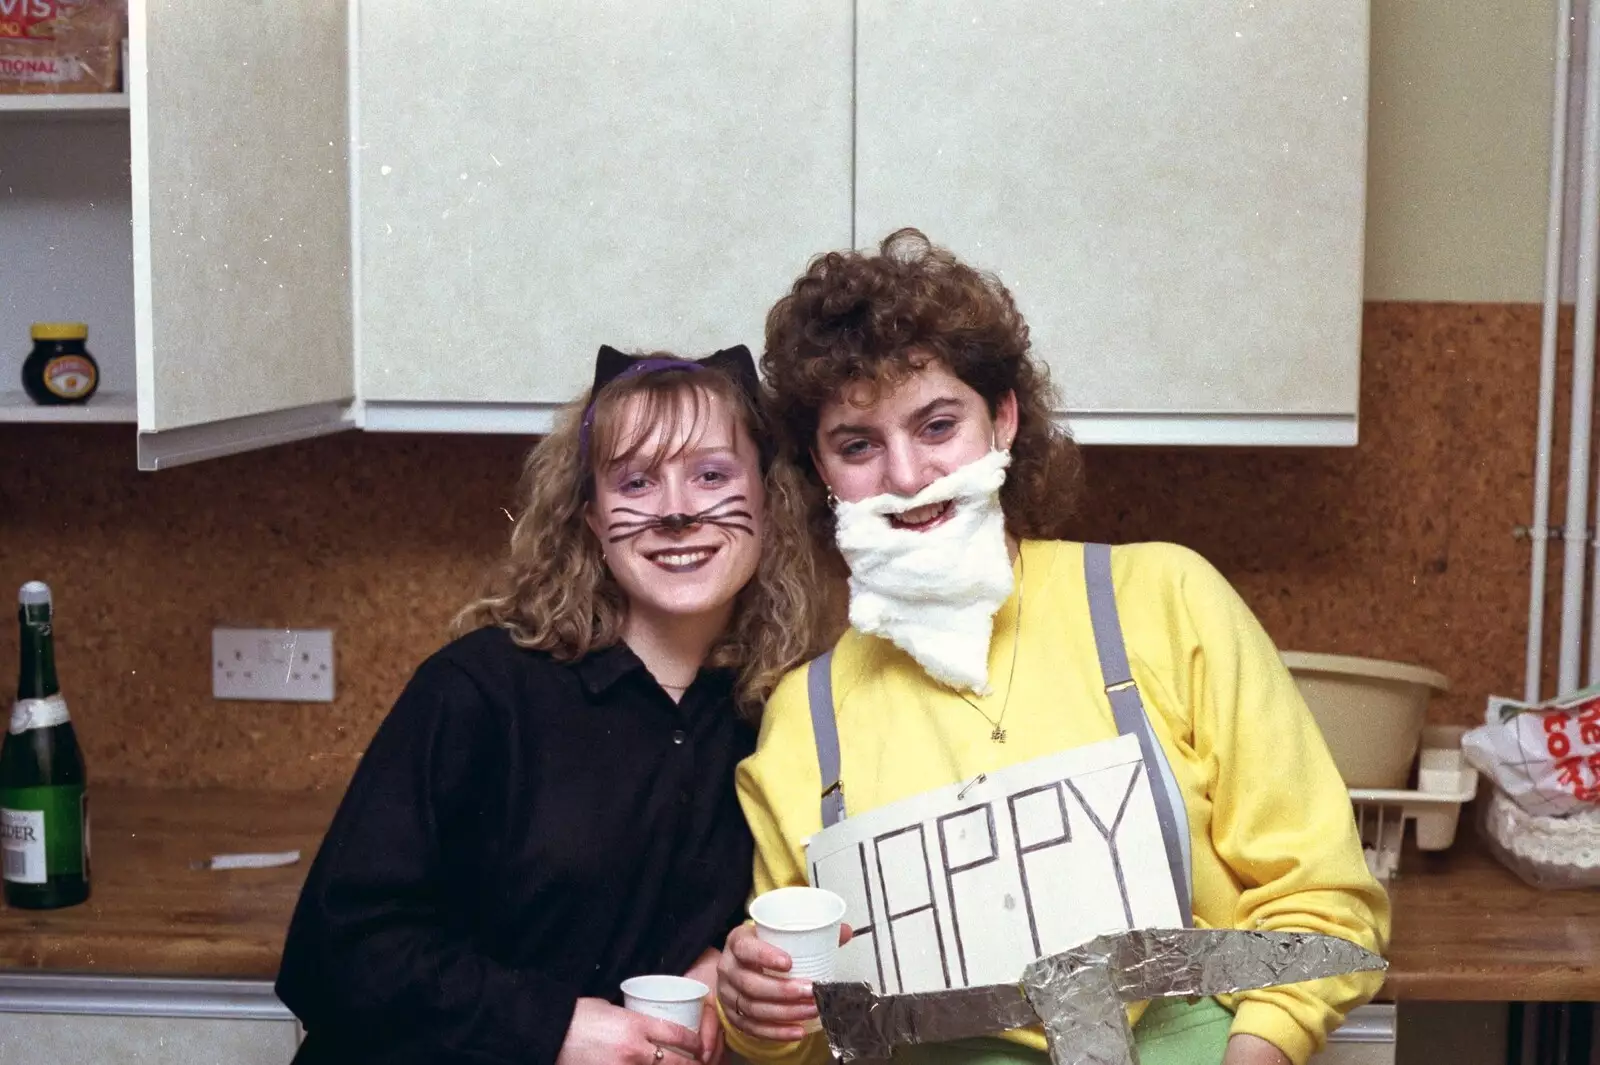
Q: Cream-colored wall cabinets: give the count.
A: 3